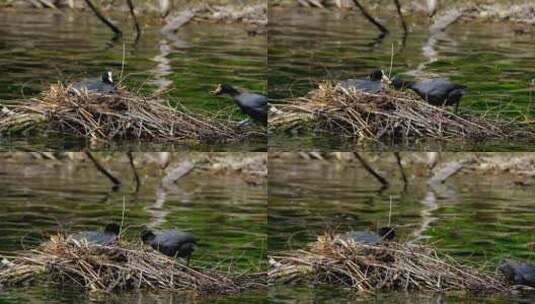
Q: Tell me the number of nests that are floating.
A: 4